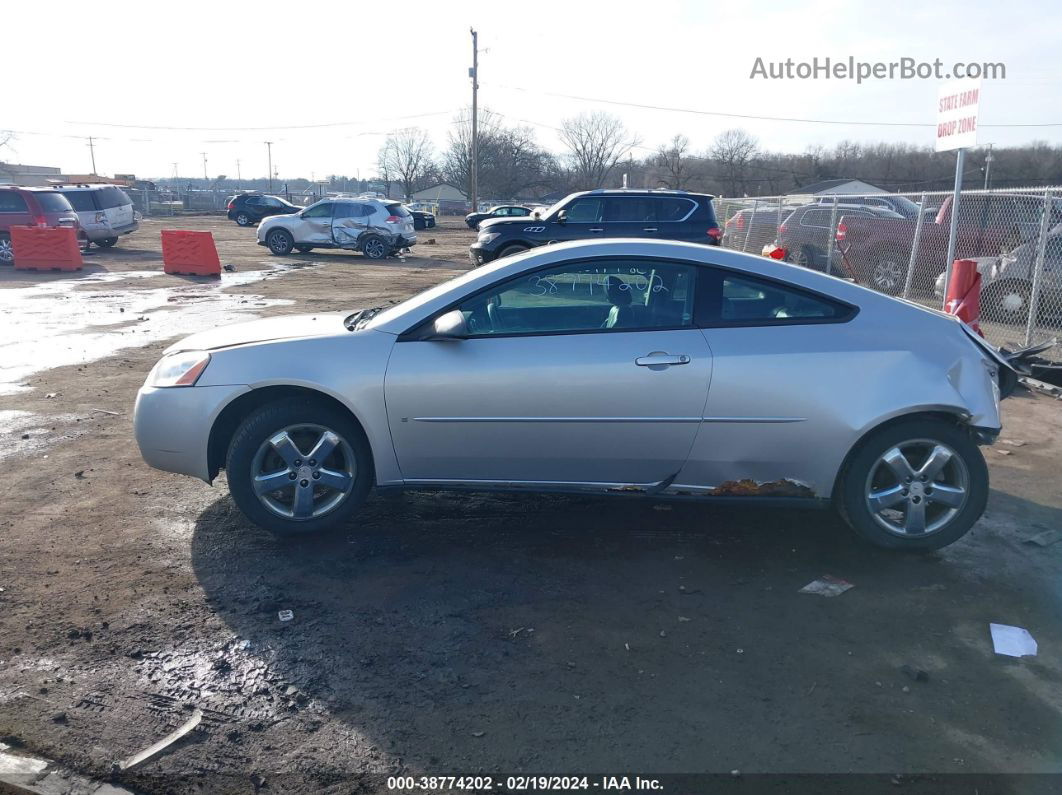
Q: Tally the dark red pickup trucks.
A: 1